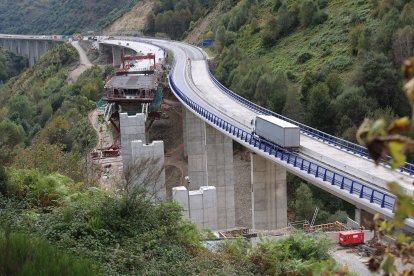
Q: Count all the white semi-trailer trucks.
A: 1